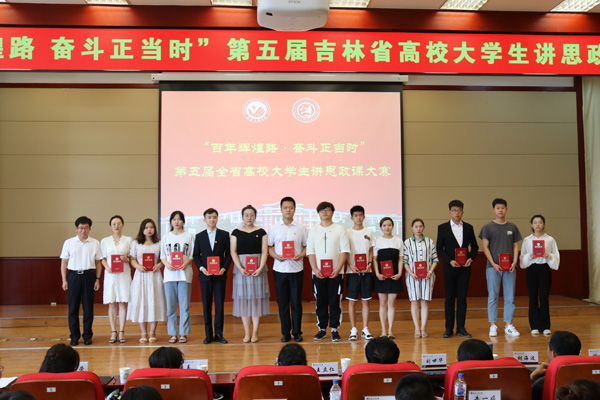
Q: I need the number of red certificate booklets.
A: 13